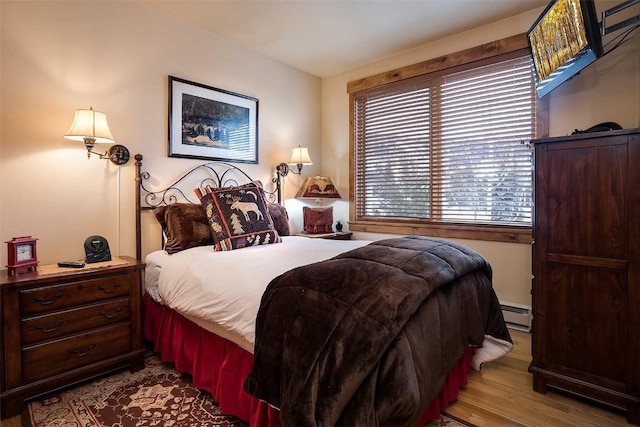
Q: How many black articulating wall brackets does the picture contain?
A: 1